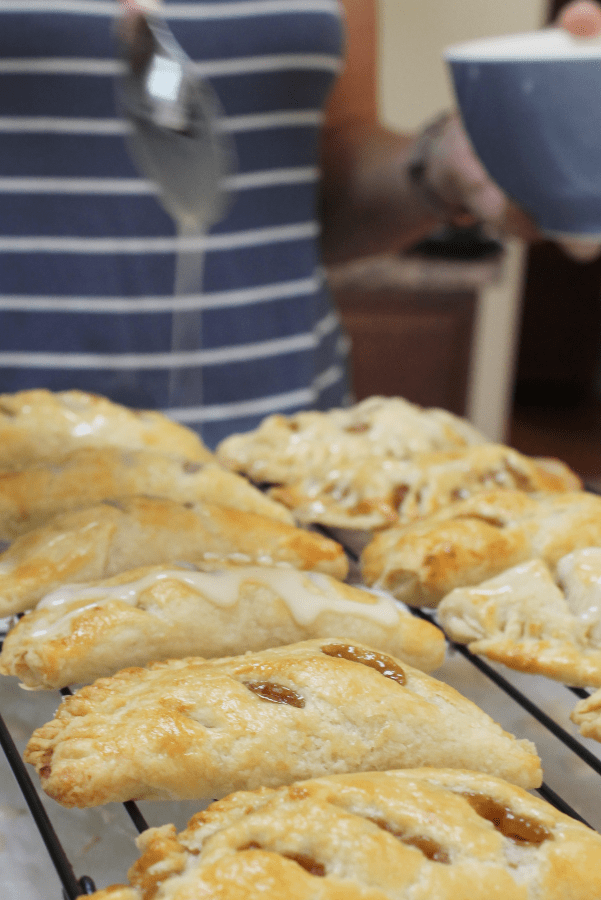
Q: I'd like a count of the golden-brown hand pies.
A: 11